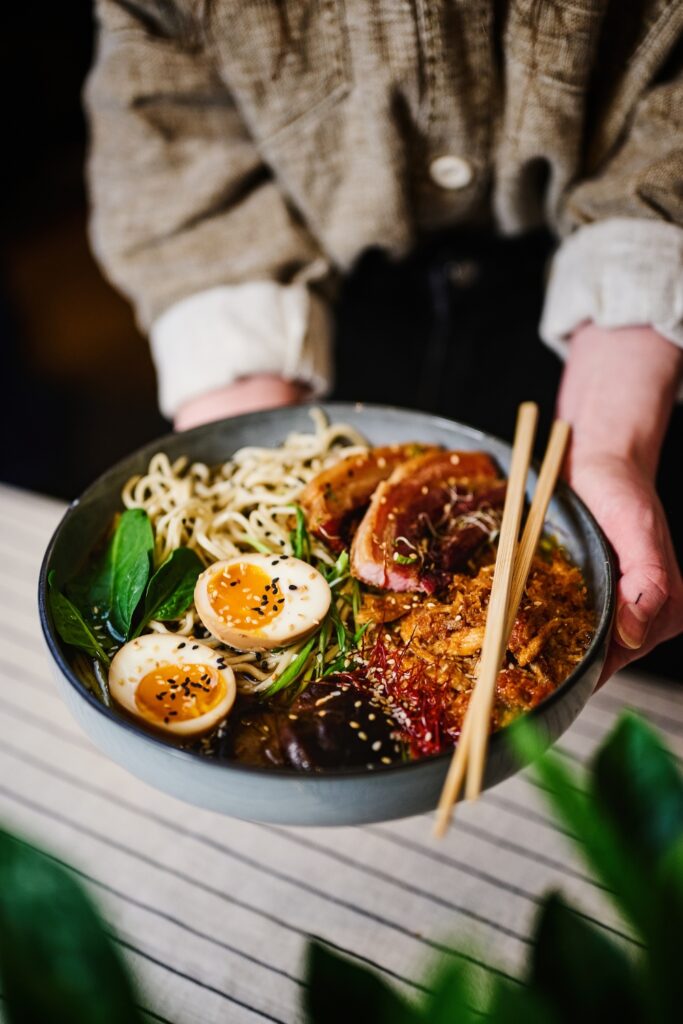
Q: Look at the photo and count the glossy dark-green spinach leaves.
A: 3